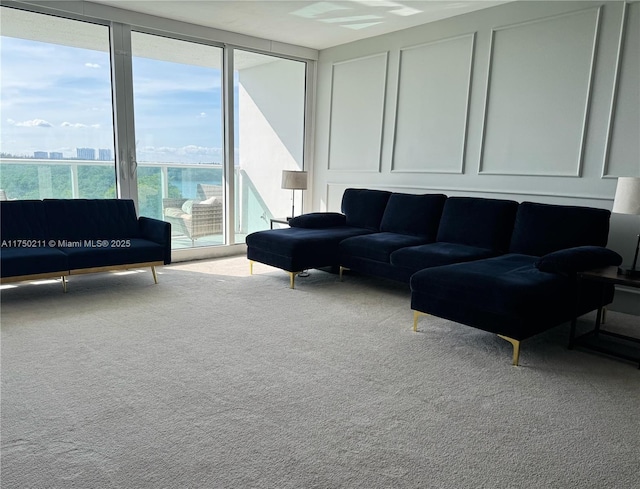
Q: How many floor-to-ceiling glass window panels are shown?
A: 3